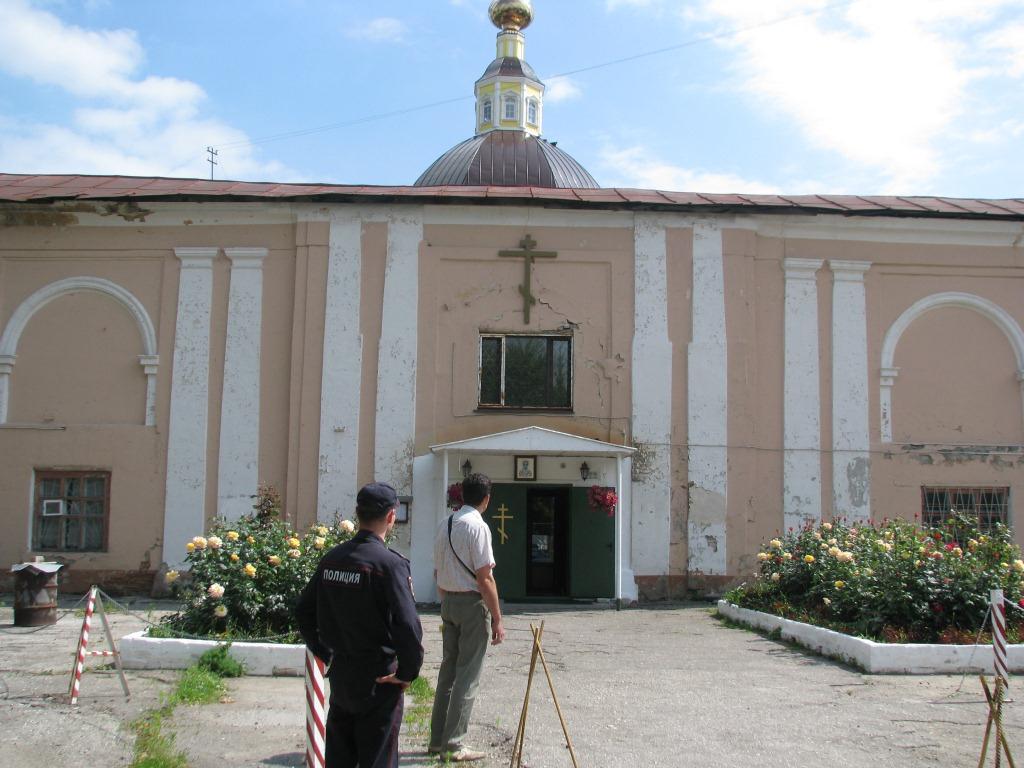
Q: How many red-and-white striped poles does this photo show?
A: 3